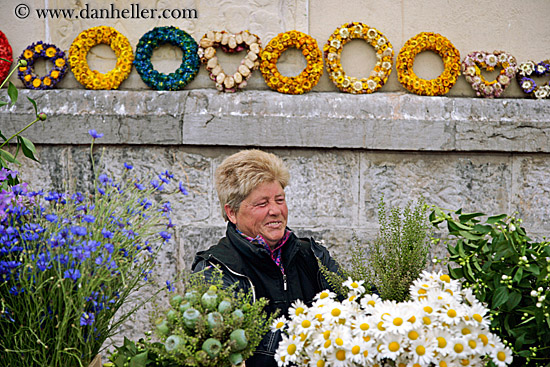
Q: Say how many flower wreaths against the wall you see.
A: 10